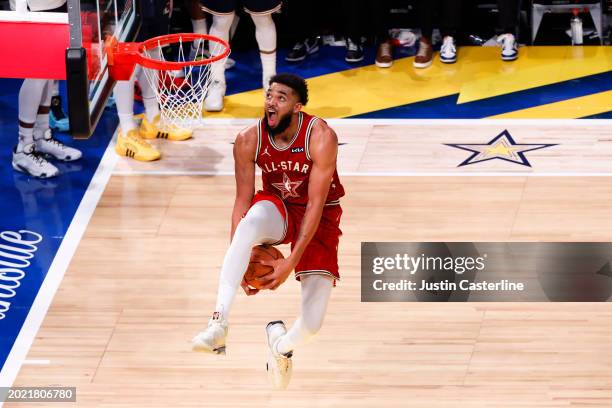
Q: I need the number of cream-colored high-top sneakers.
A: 2